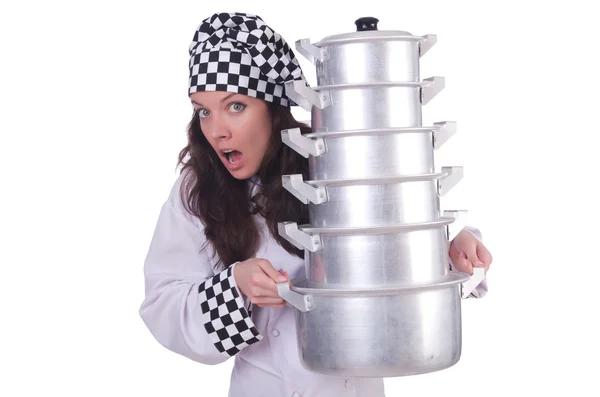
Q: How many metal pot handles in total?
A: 12